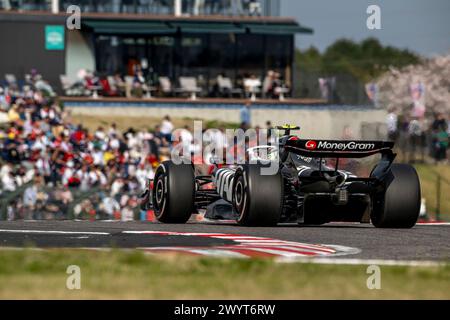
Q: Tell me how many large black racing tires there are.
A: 3